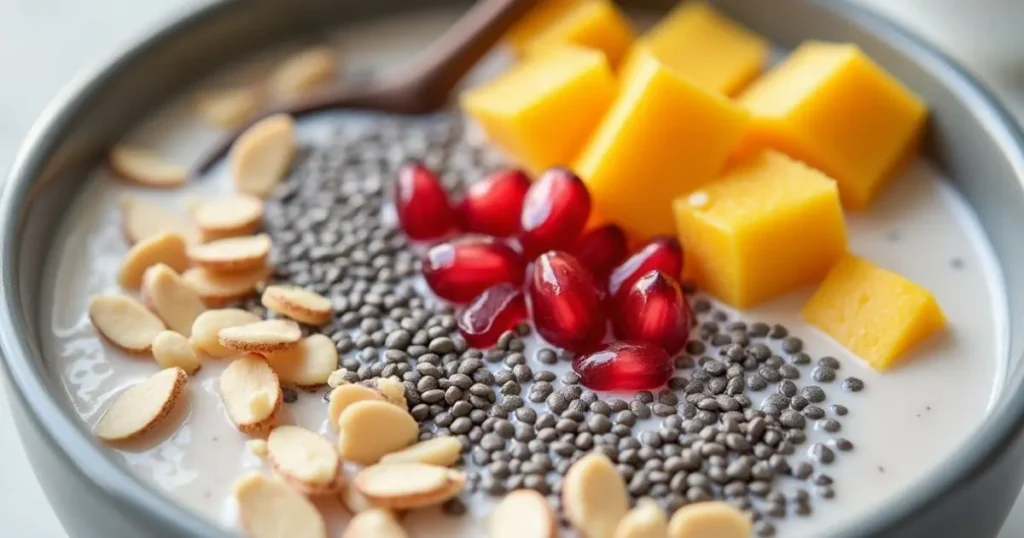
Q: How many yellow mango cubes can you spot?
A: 7